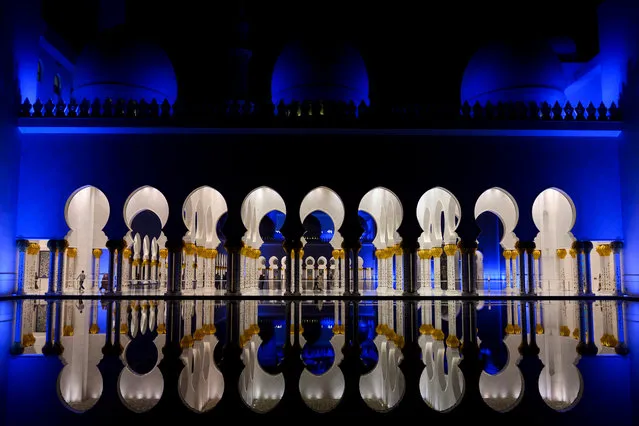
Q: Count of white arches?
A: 9